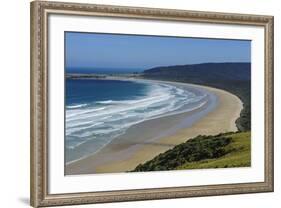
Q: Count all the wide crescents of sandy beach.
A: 1